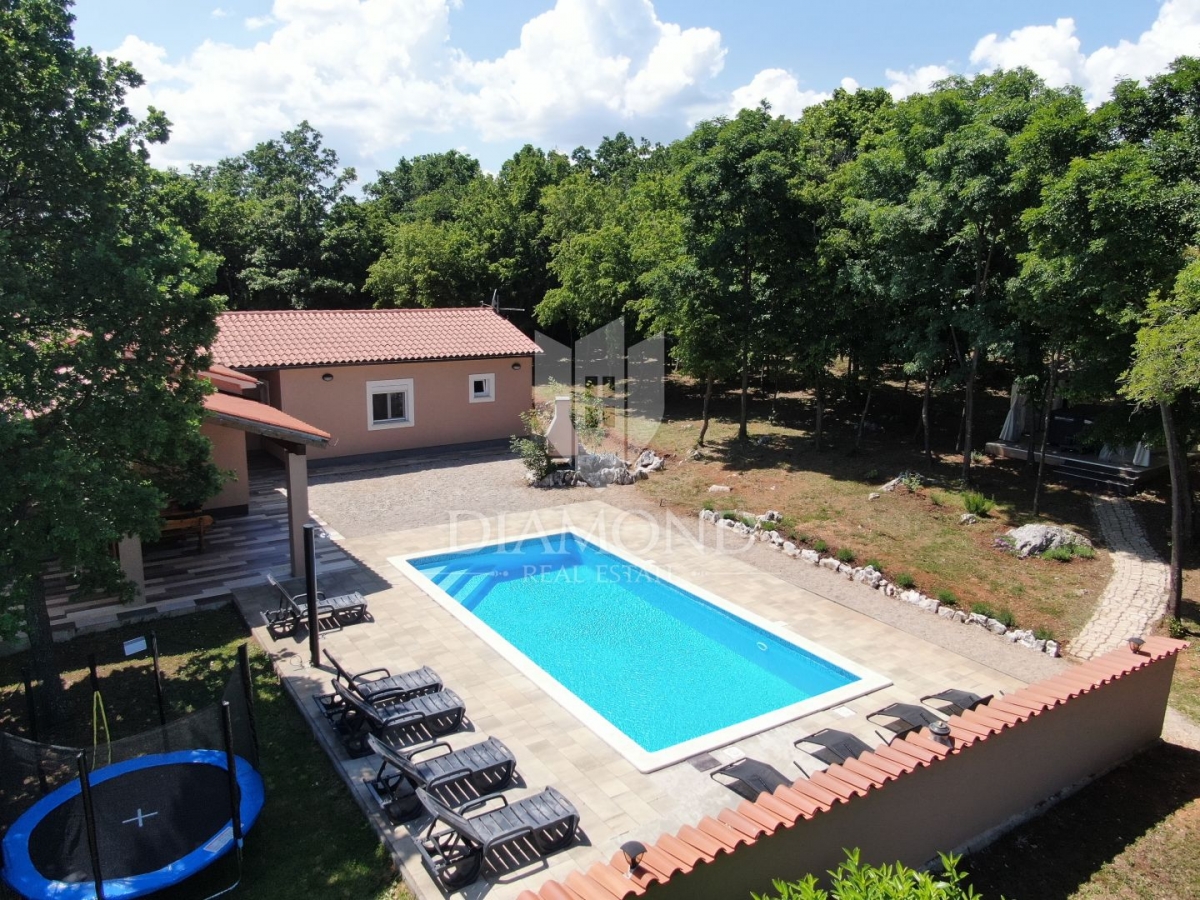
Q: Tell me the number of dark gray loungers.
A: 9